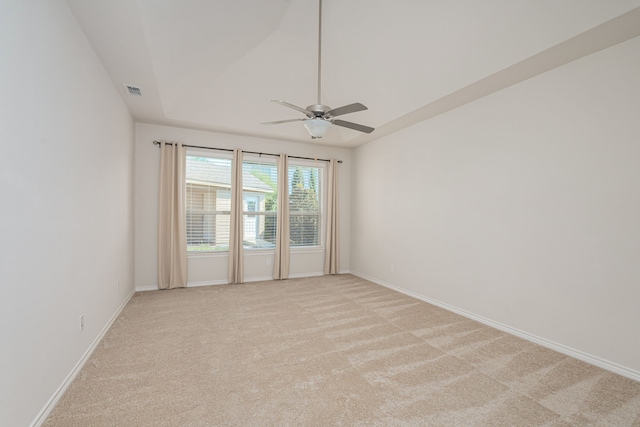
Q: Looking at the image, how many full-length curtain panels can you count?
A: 4